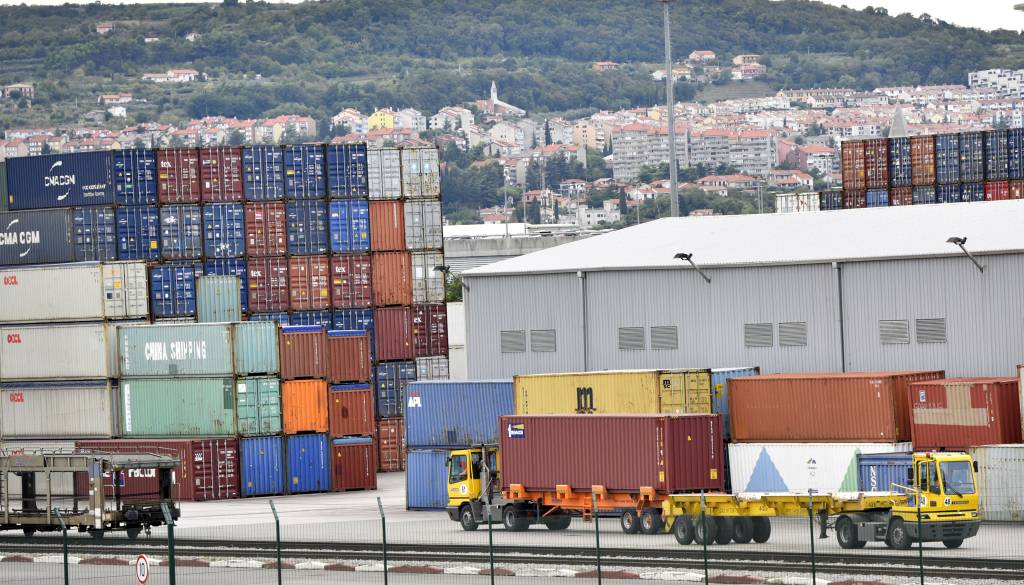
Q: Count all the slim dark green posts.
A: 9